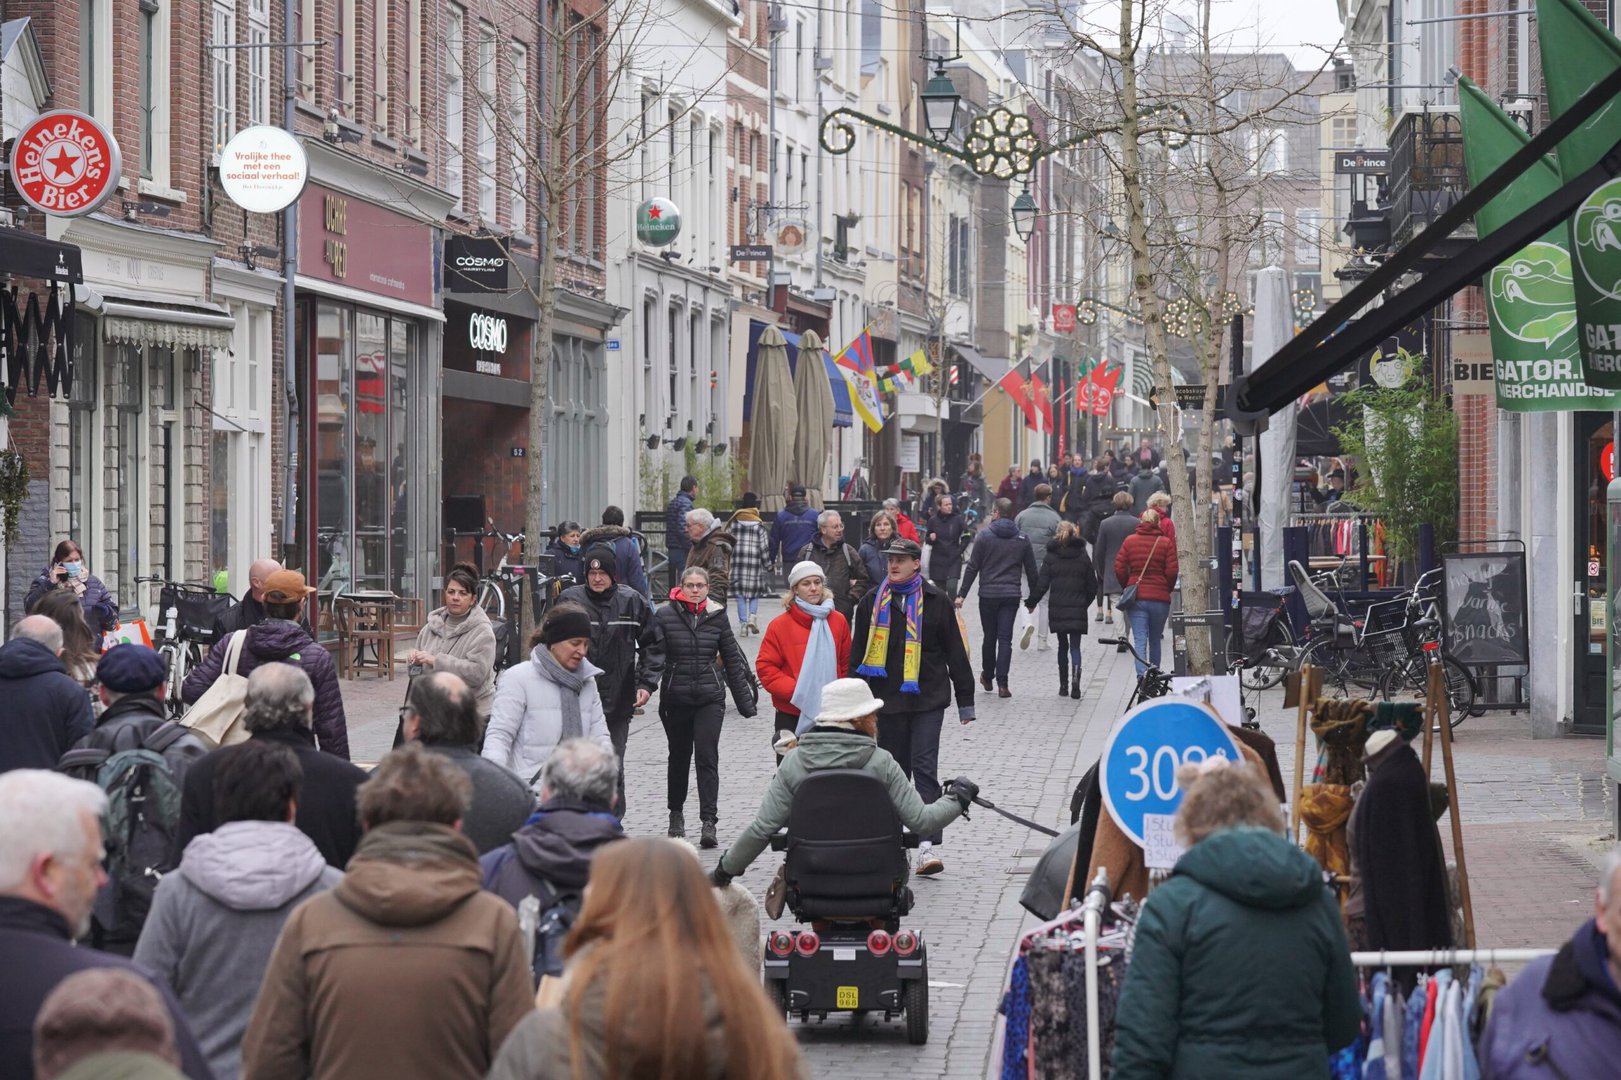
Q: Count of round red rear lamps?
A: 4